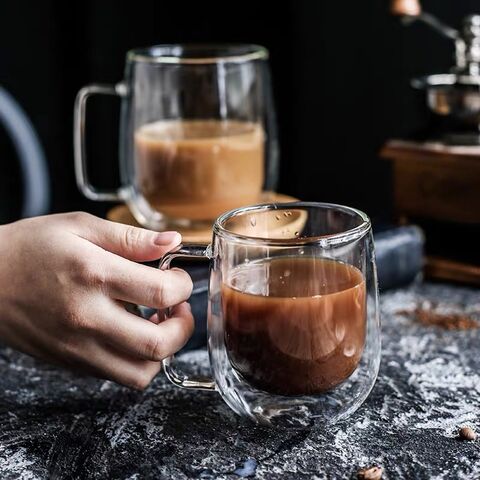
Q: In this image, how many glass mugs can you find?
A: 2